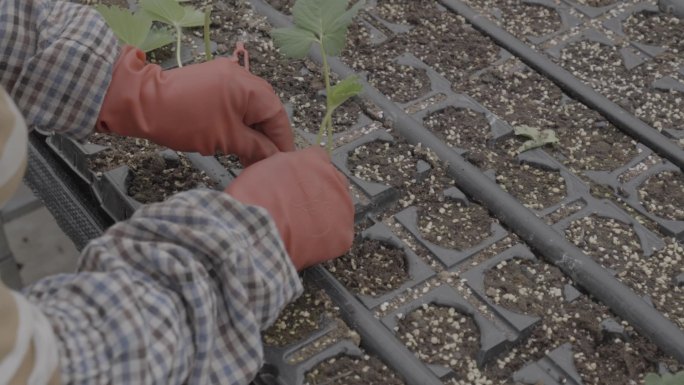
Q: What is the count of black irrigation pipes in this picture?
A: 3